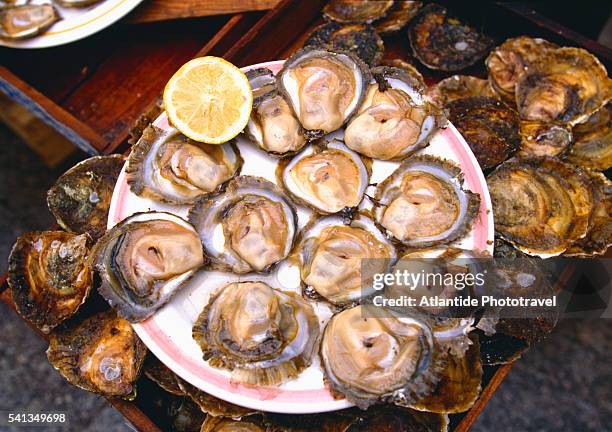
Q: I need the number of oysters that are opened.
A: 12